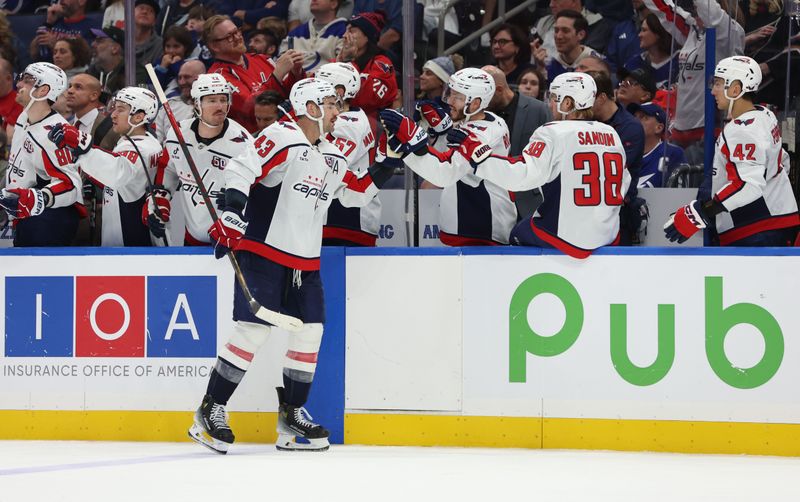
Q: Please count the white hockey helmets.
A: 8